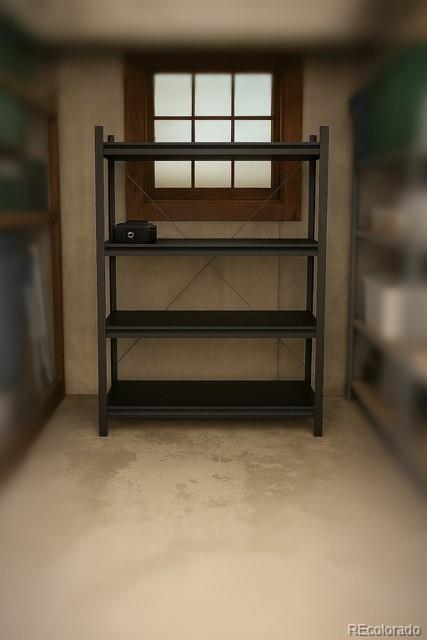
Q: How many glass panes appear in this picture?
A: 9